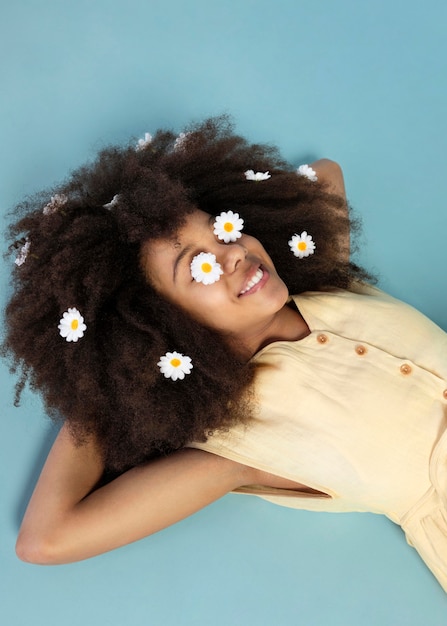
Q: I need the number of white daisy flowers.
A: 12